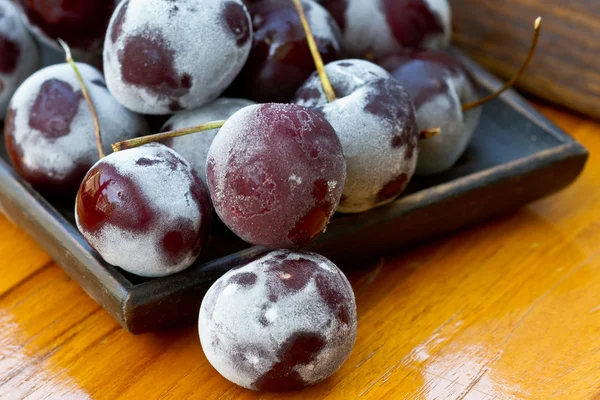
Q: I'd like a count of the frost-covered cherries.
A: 12